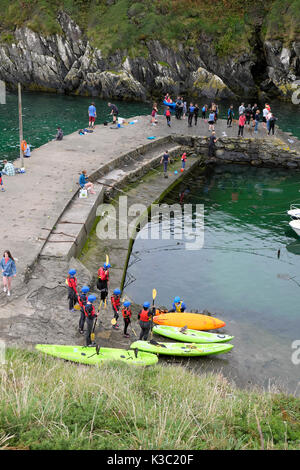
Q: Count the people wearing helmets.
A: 8